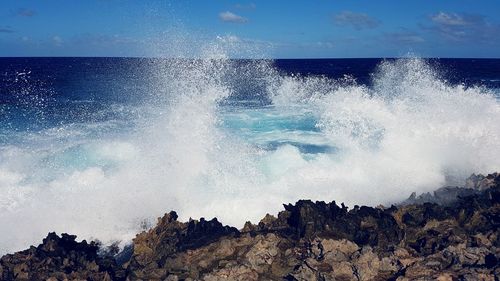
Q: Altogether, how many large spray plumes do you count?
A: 2